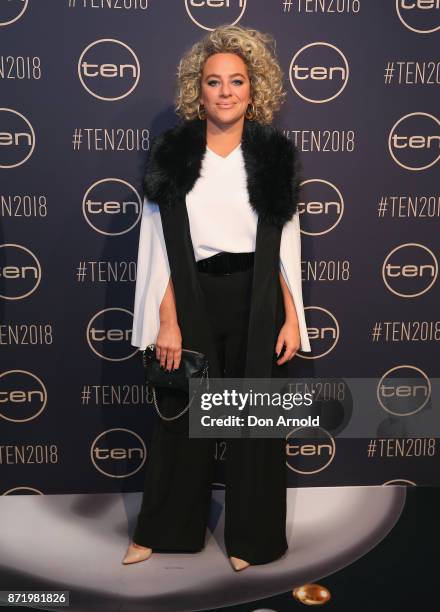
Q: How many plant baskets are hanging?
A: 0